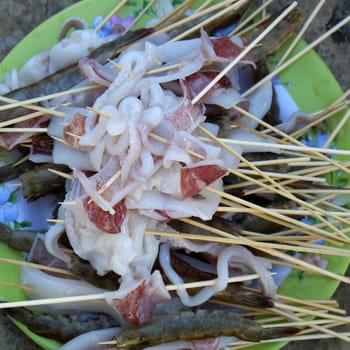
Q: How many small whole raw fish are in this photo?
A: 0